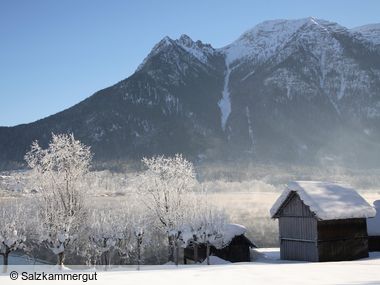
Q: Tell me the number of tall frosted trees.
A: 2